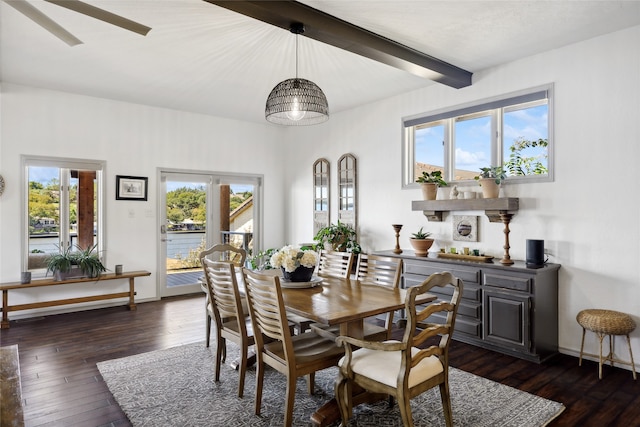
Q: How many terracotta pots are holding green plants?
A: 3